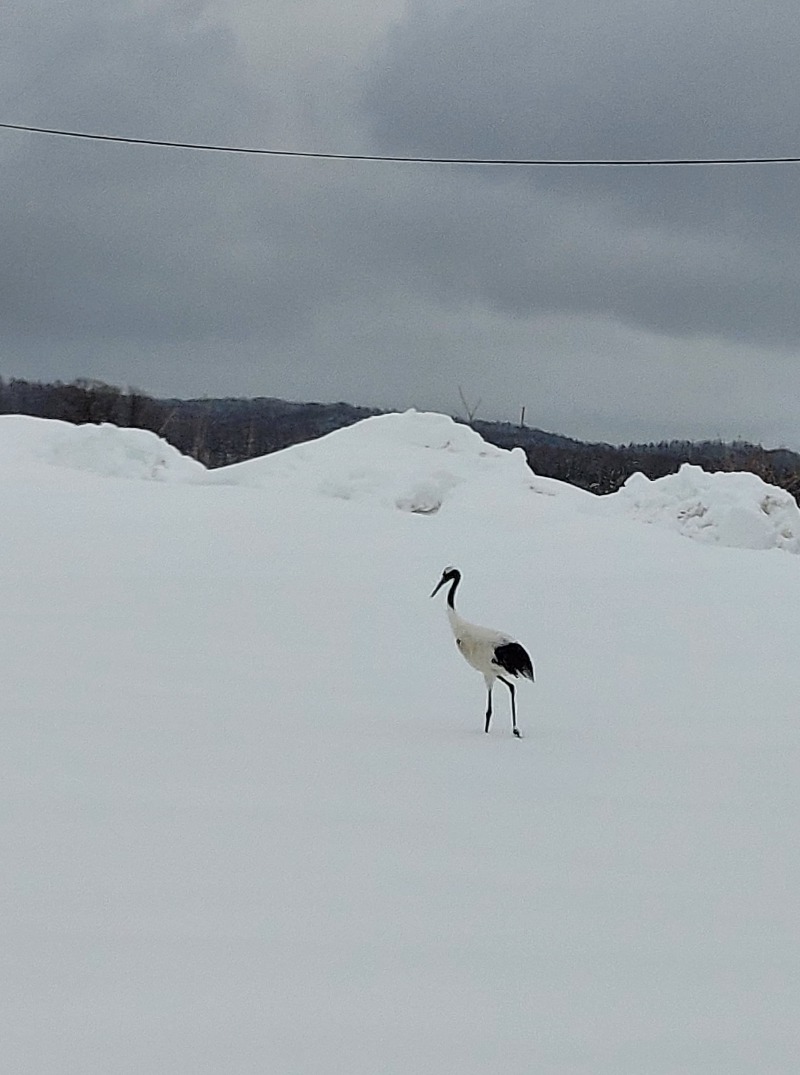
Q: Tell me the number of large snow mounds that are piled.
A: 3